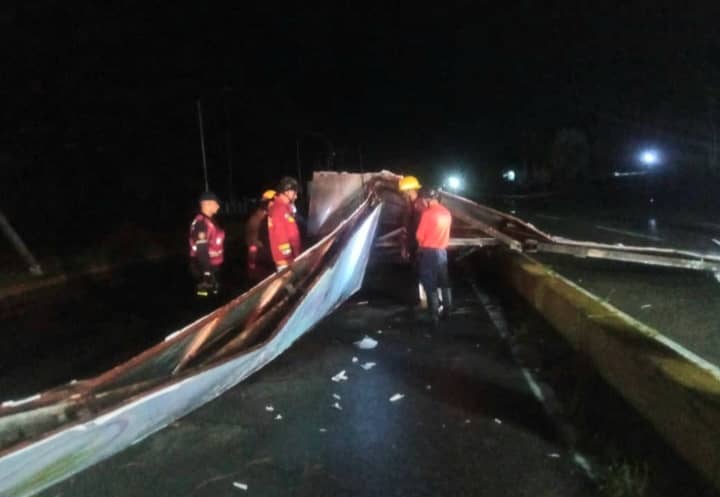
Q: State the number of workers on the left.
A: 3